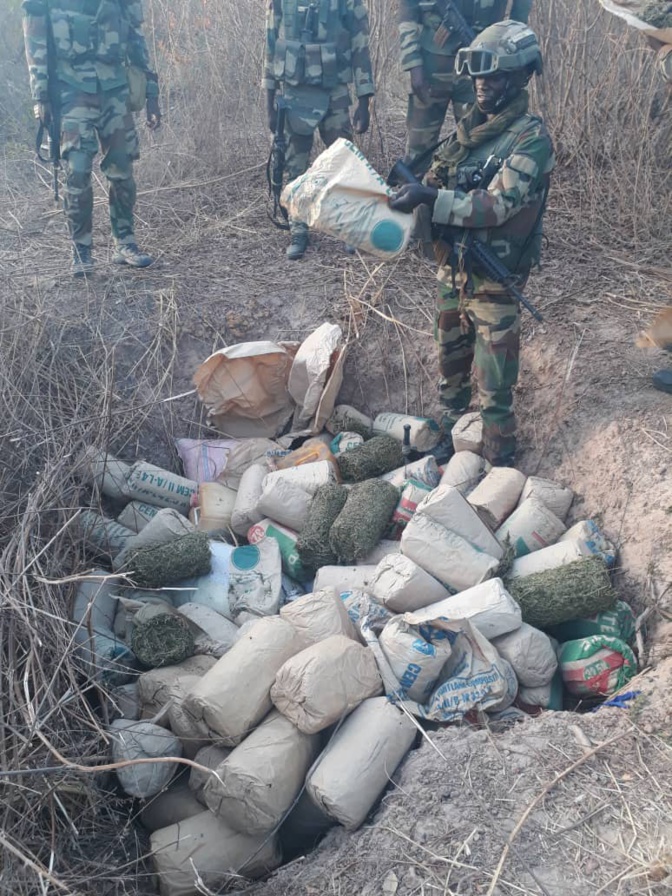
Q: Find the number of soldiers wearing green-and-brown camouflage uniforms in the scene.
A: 4